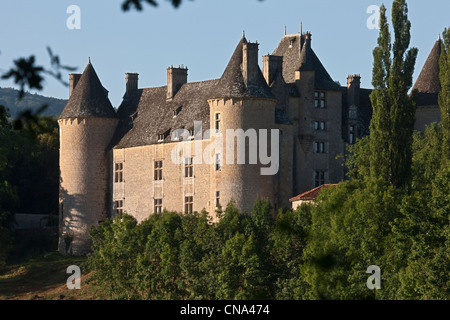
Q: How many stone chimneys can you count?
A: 7